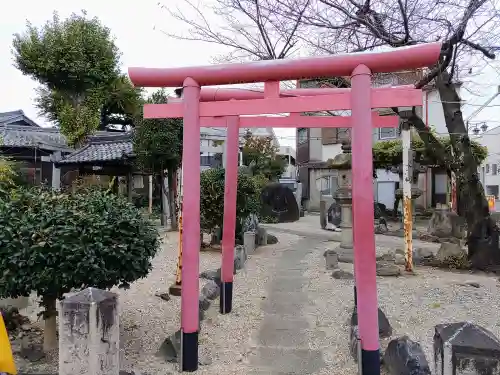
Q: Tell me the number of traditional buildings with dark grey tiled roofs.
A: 2